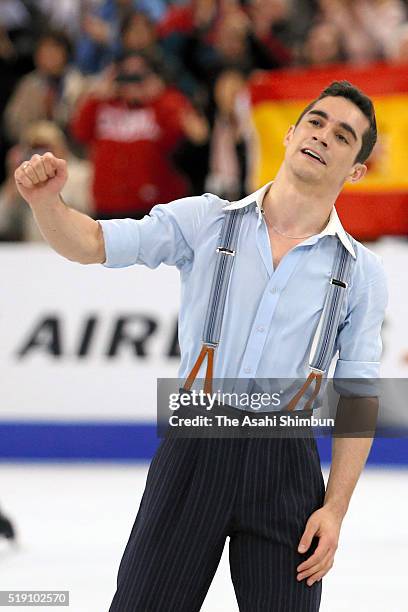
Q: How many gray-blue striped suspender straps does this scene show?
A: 2